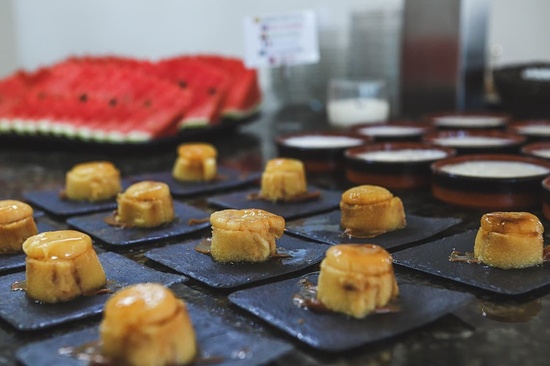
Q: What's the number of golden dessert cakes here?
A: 11